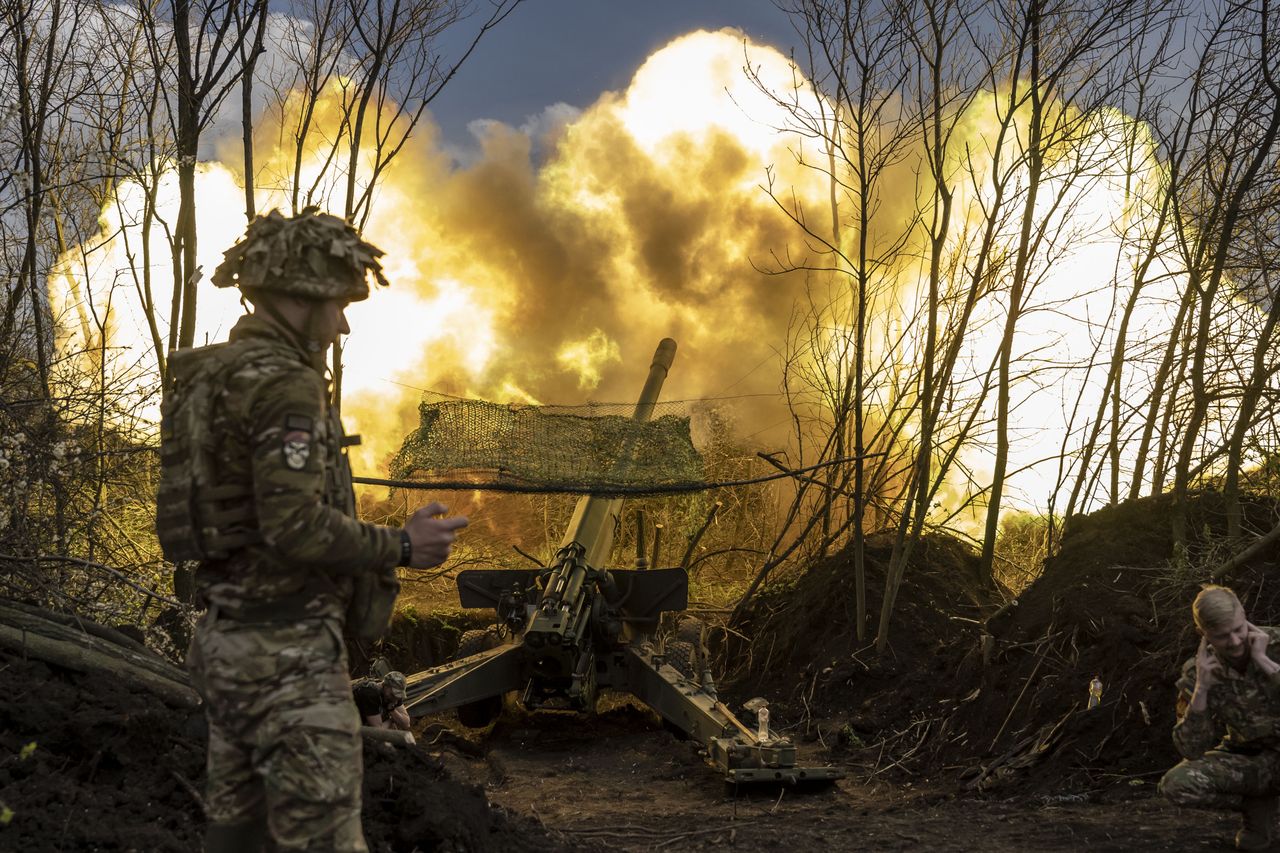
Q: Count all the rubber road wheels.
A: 4